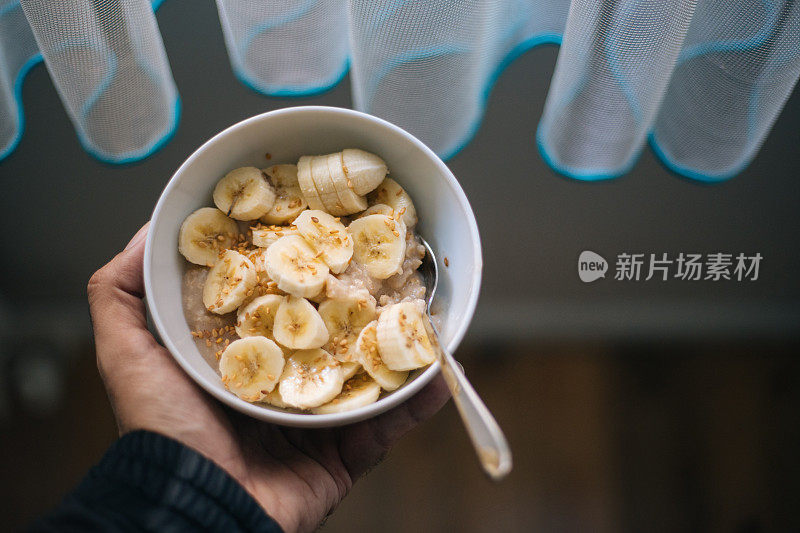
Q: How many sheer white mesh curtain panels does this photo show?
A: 6